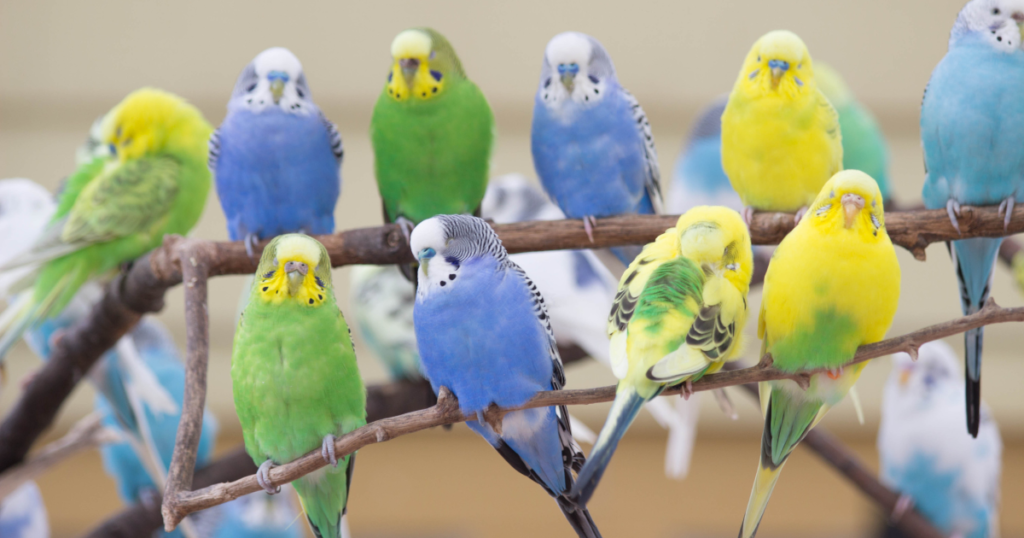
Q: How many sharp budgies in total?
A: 10